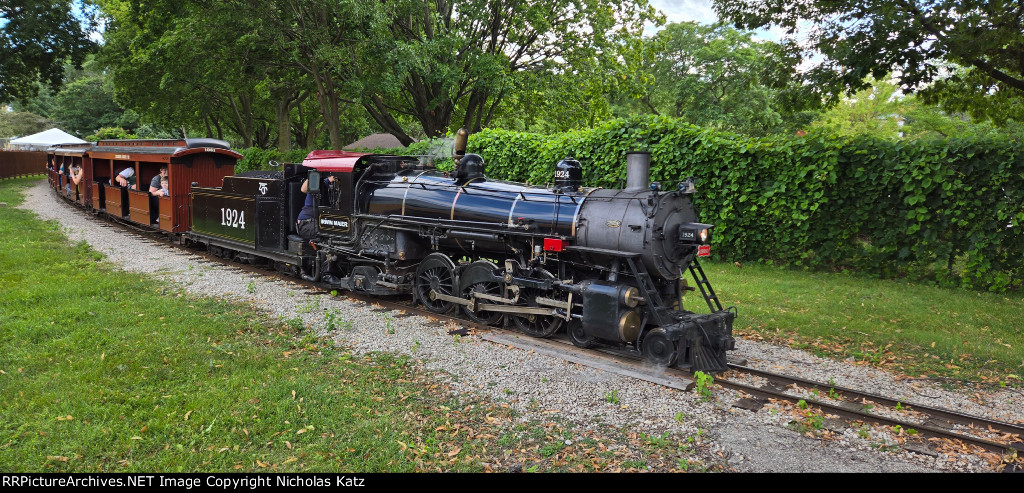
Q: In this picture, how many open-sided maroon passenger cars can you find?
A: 3